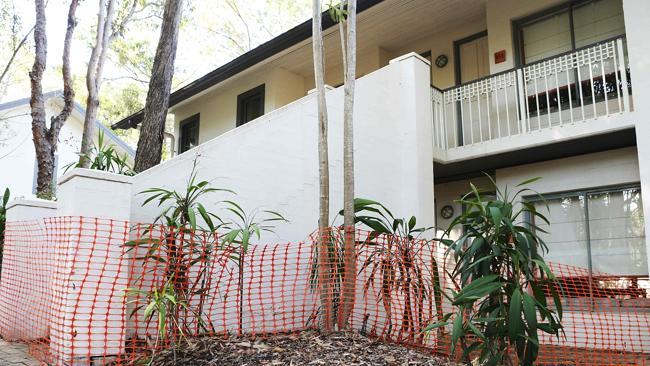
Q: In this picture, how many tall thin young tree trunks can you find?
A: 2